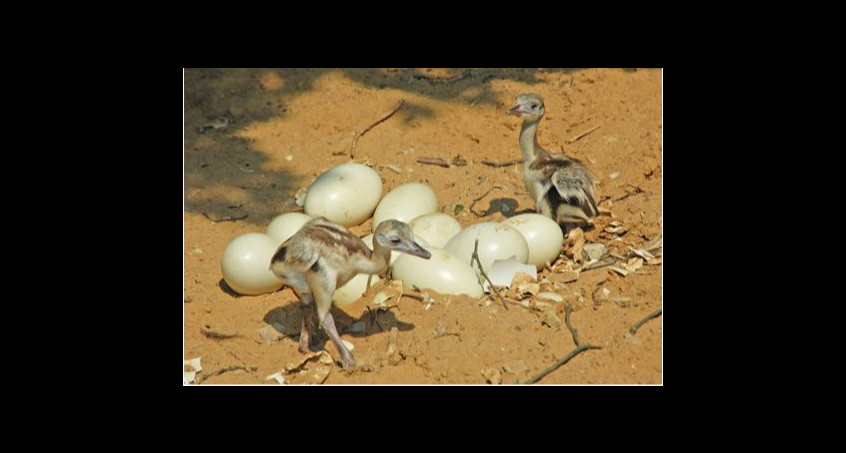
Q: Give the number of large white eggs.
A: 10